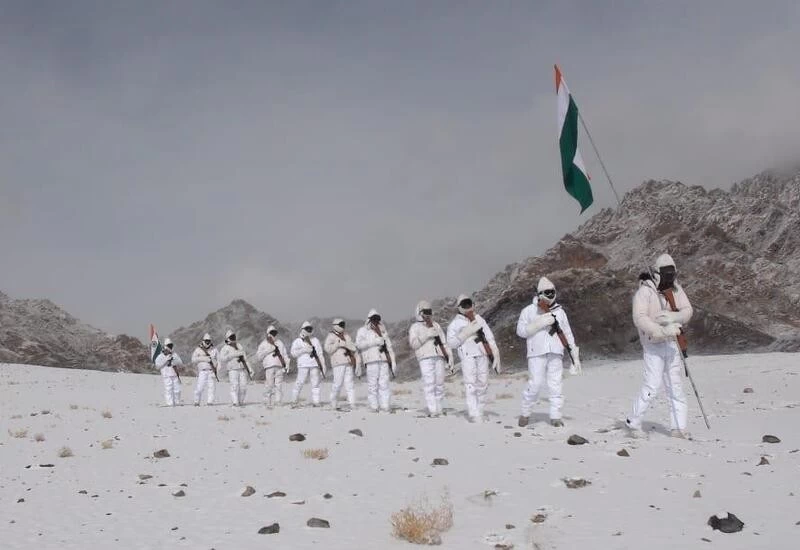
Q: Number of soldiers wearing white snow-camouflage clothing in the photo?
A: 11